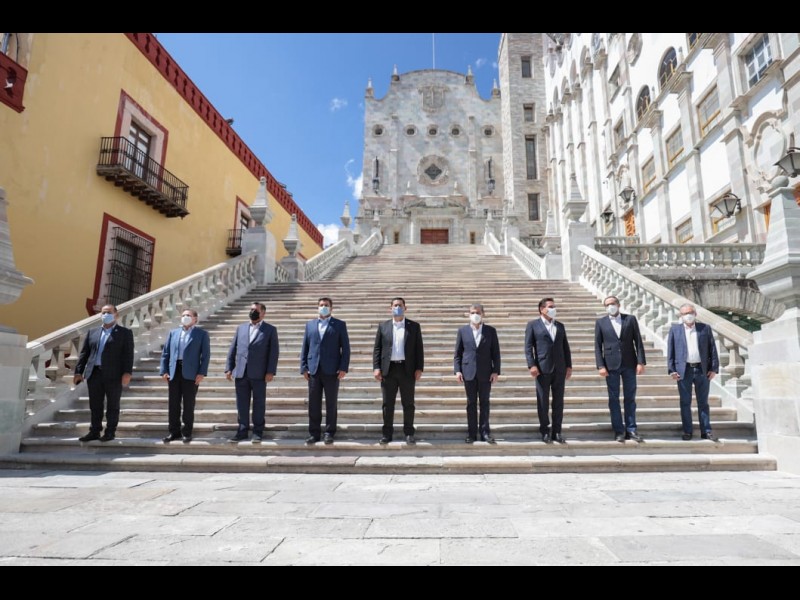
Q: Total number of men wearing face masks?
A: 9